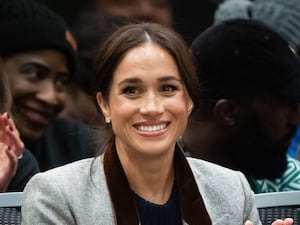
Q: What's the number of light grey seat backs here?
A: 2